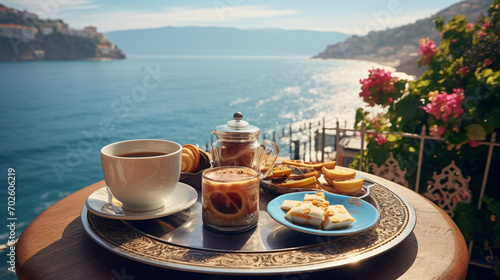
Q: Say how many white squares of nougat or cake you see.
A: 4